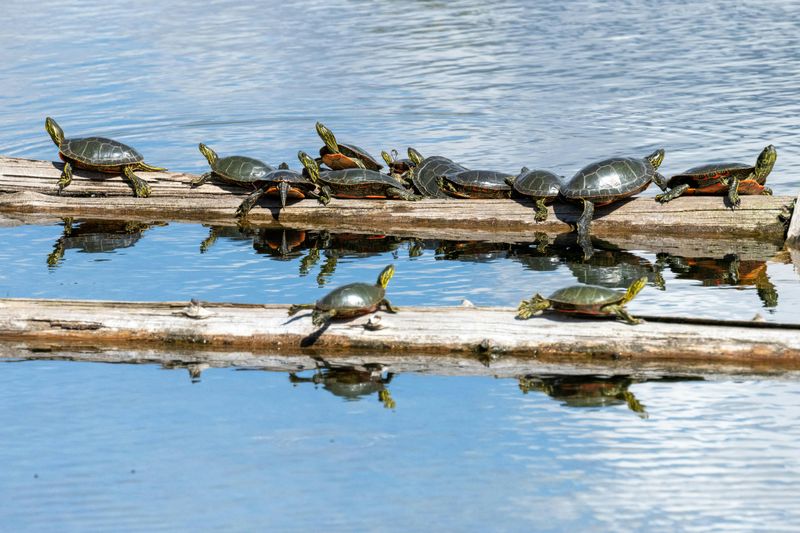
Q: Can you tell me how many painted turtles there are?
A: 13